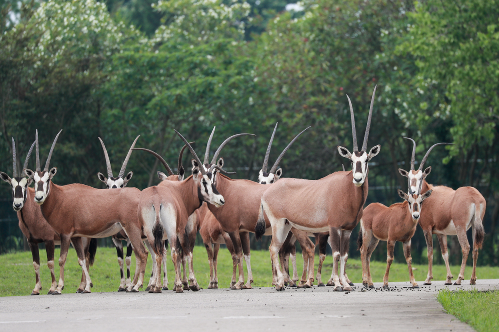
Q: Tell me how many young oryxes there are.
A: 1